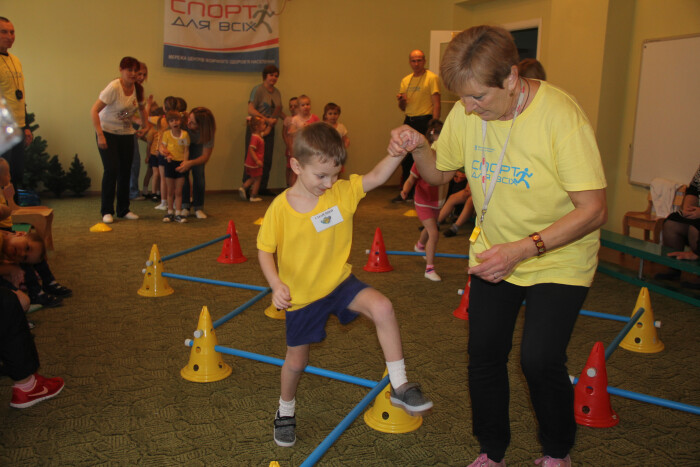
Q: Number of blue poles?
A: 9